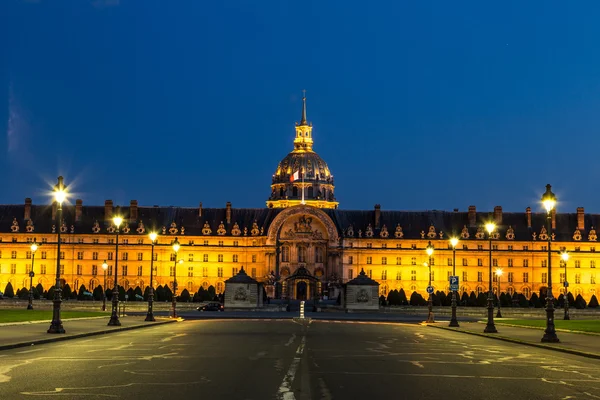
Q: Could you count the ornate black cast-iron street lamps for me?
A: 12